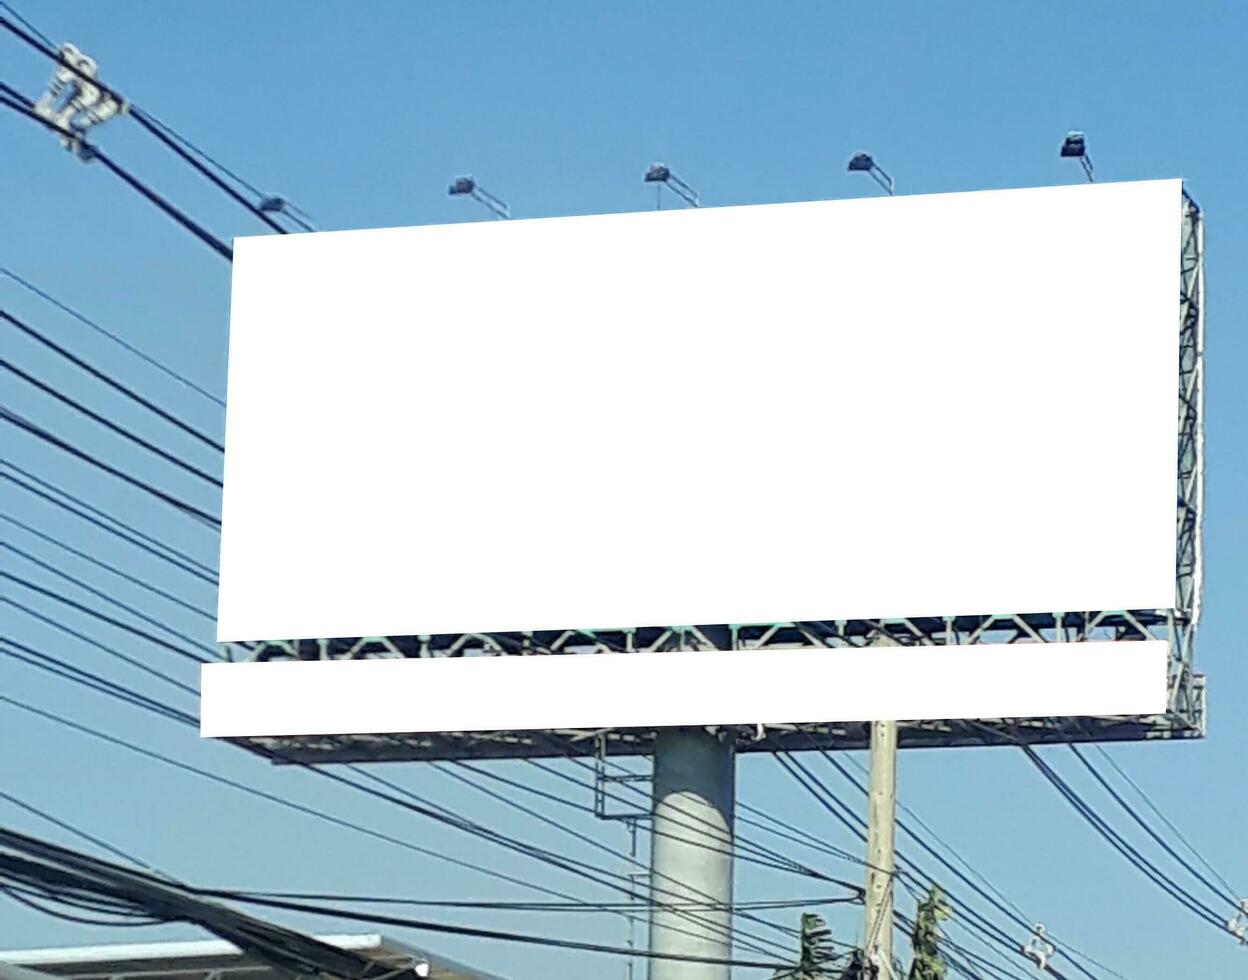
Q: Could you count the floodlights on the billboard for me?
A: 5